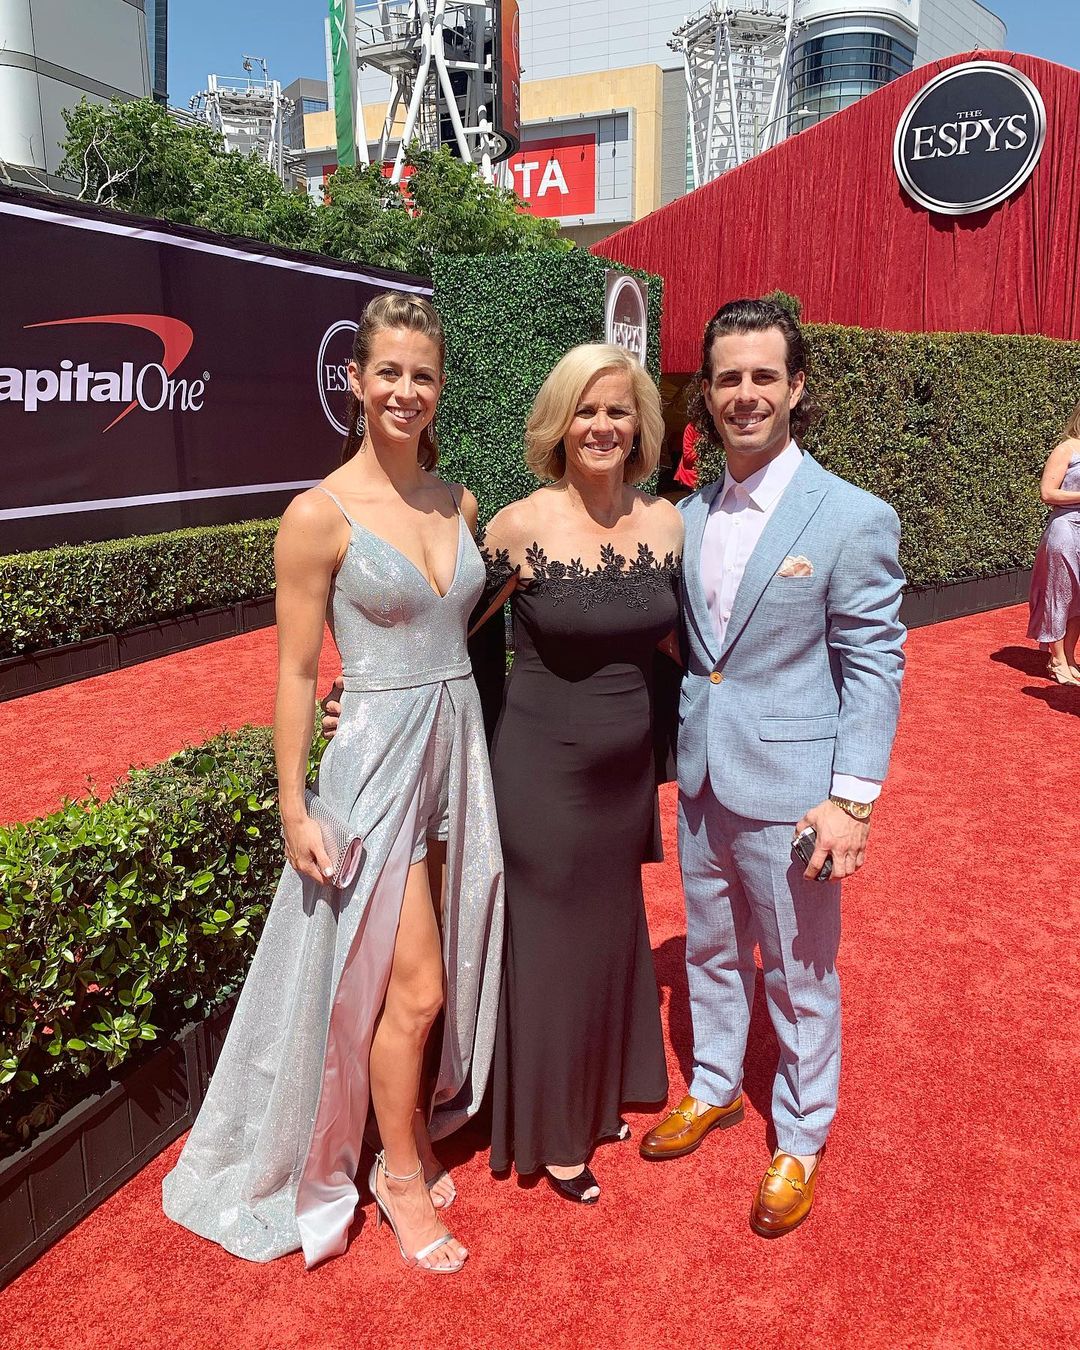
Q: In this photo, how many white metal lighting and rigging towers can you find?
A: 3